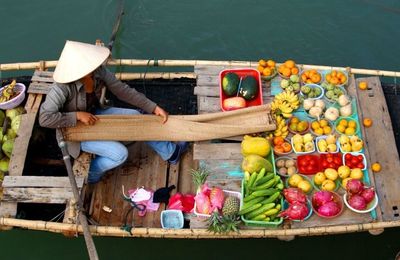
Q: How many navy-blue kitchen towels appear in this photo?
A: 0